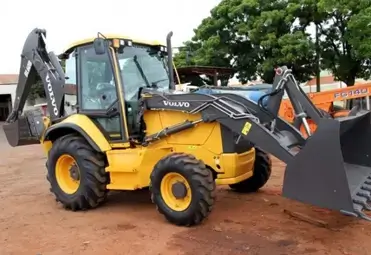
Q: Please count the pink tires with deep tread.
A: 0